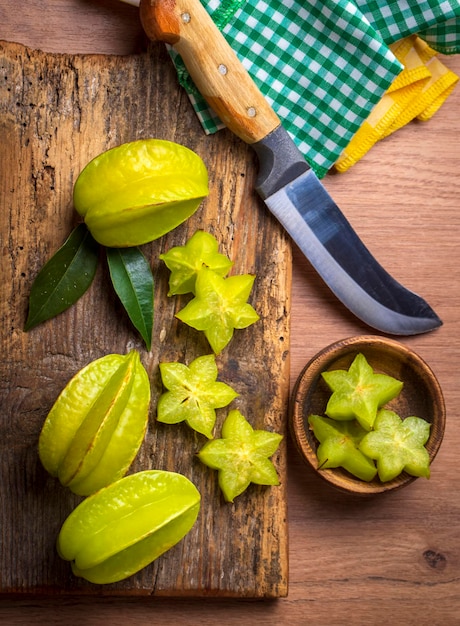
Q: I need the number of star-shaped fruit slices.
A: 7